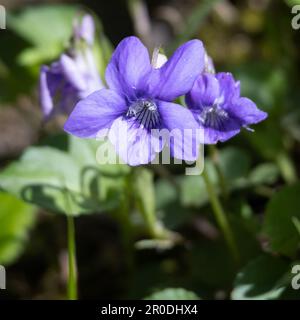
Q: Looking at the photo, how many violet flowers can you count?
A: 3